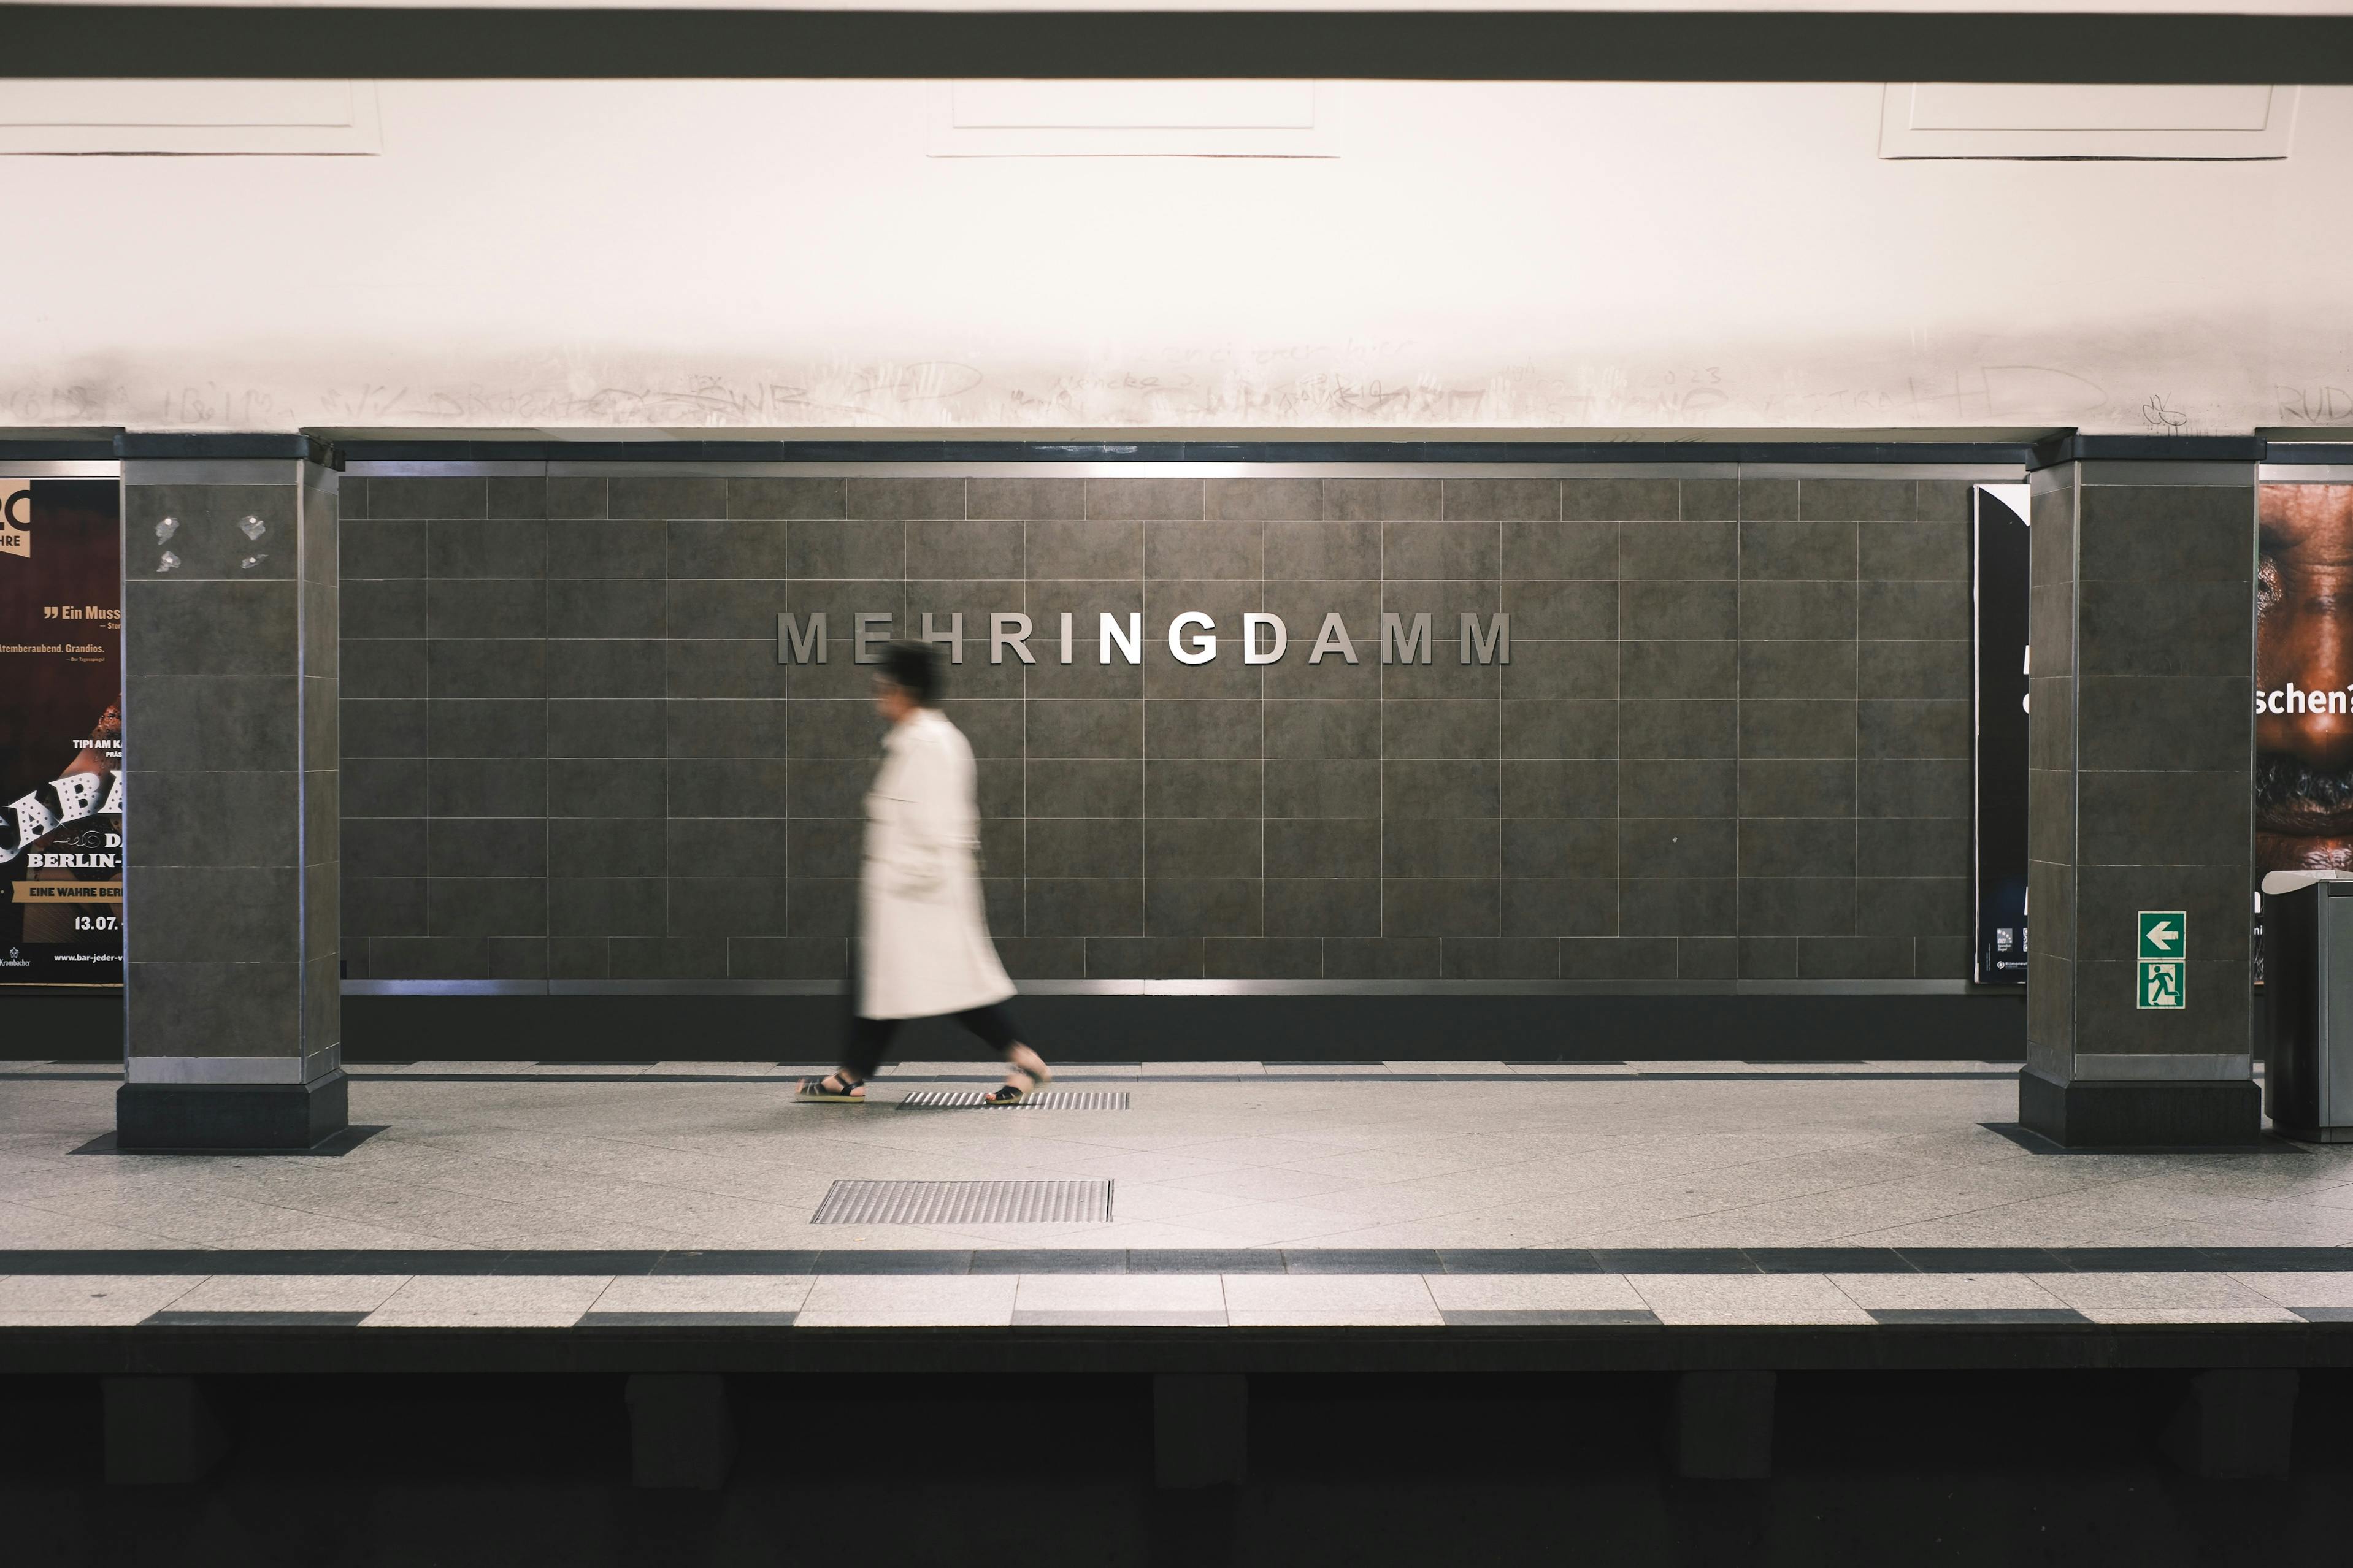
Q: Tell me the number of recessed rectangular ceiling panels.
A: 3